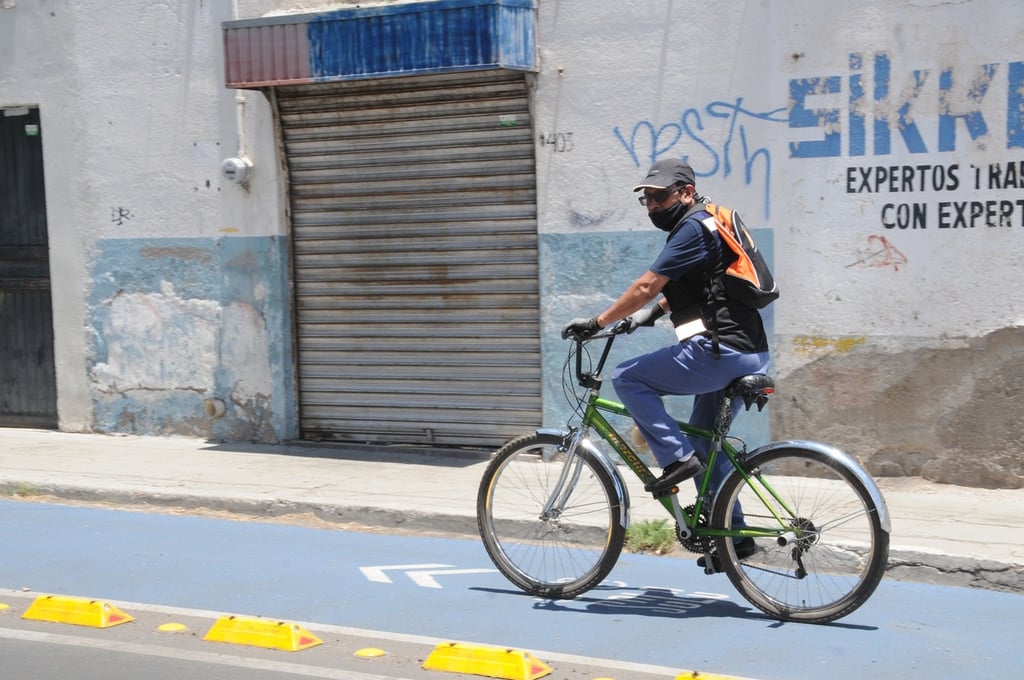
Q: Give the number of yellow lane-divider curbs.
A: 4